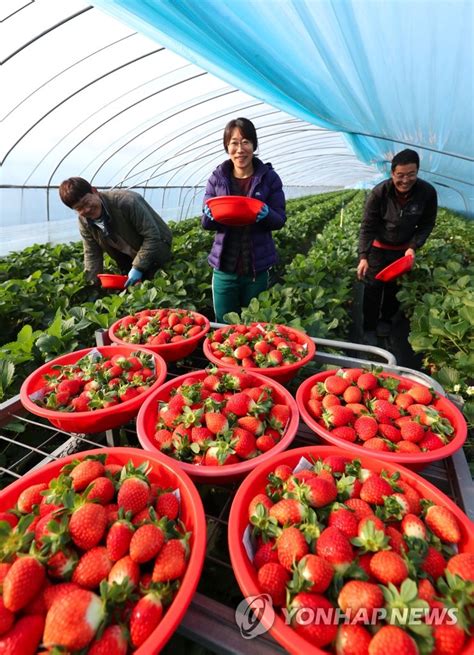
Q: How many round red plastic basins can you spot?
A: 10